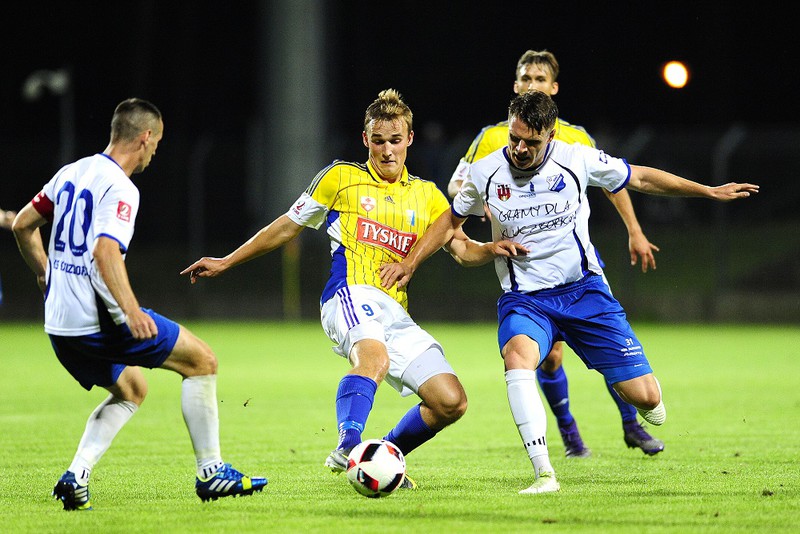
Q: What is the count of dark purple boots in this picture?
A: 2